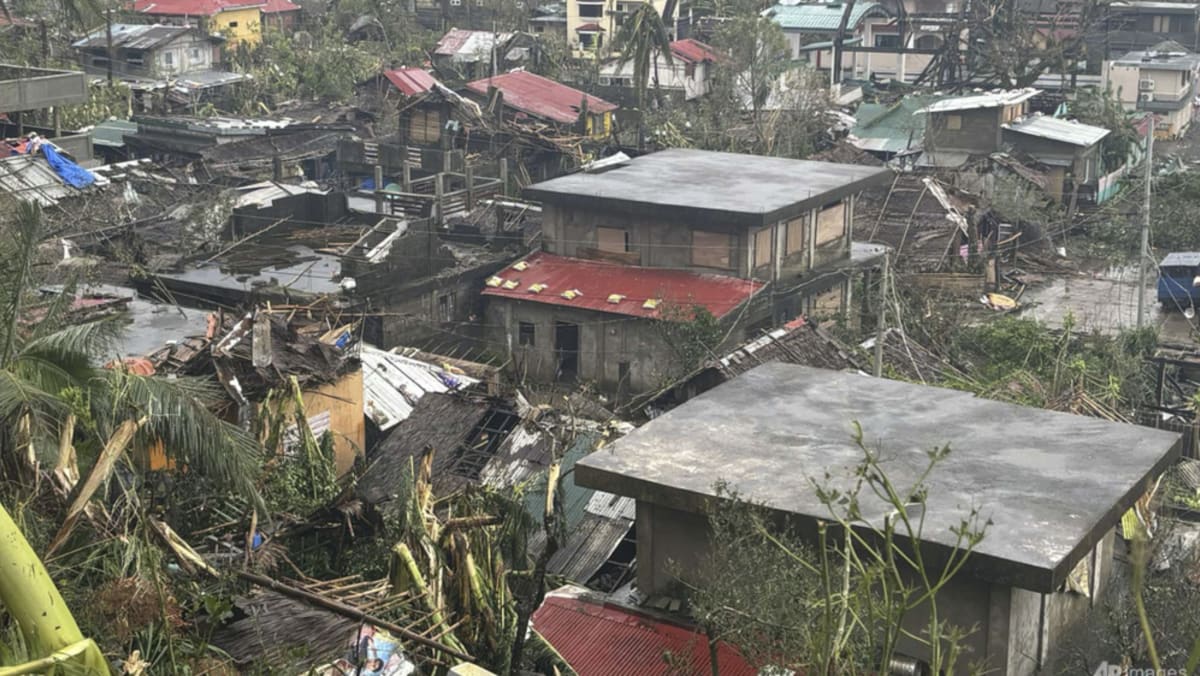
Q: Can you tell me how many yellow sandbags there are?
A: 7